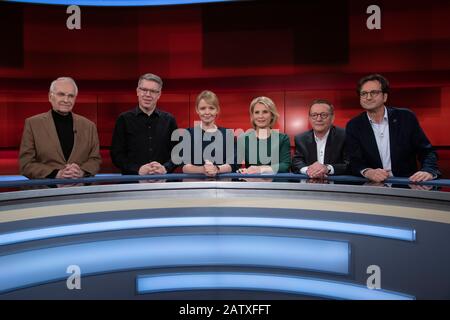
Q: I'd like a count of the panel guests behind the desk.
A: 6